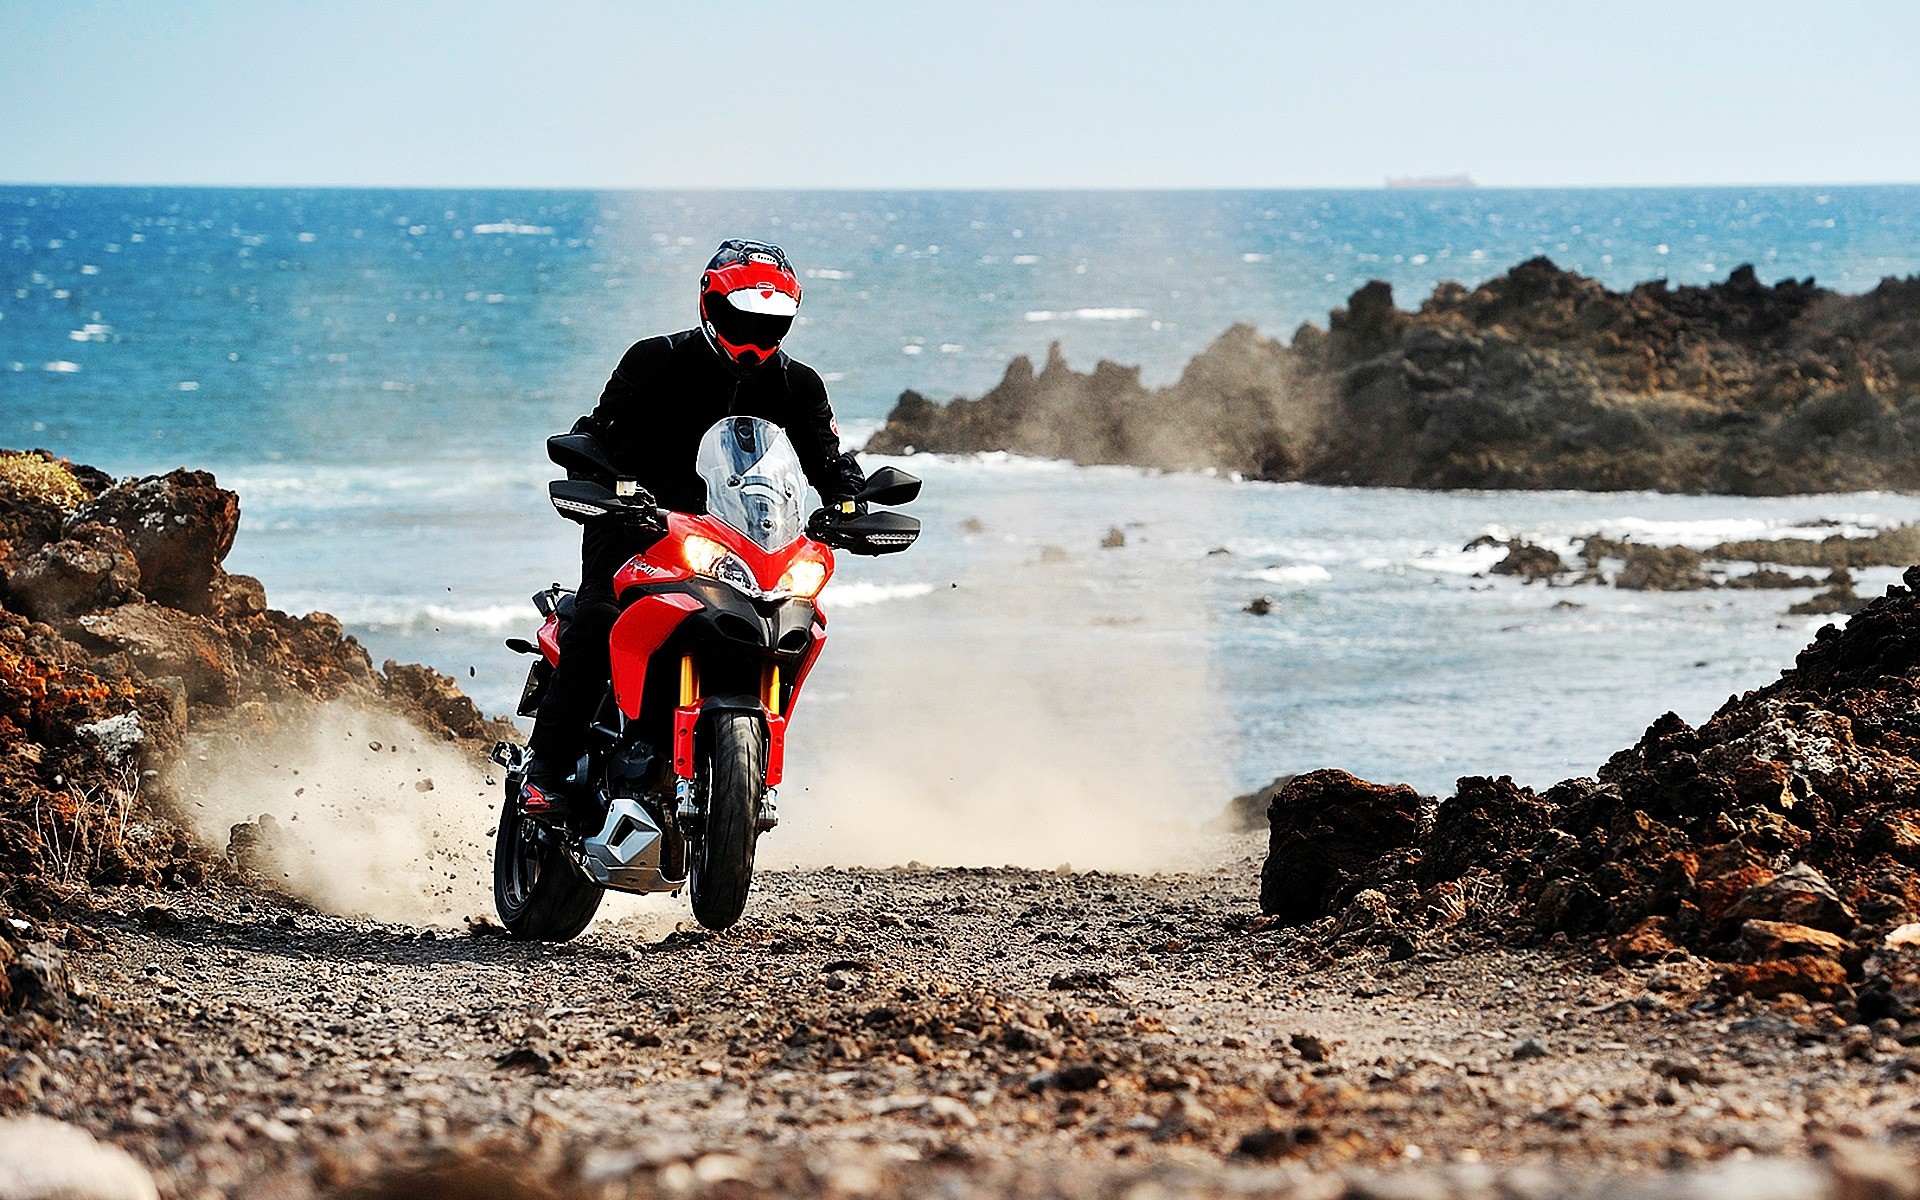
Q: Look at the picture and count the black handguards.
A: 2